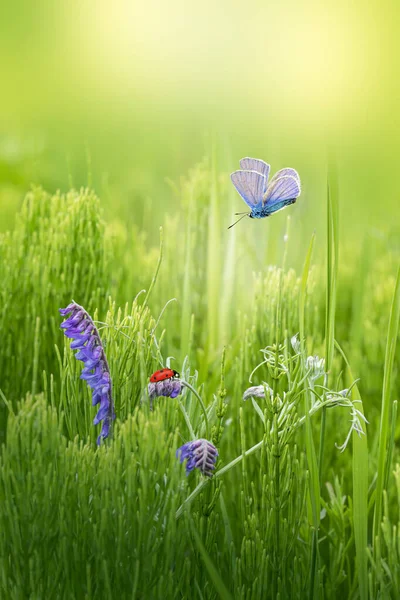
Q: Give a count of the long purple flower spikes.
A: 1